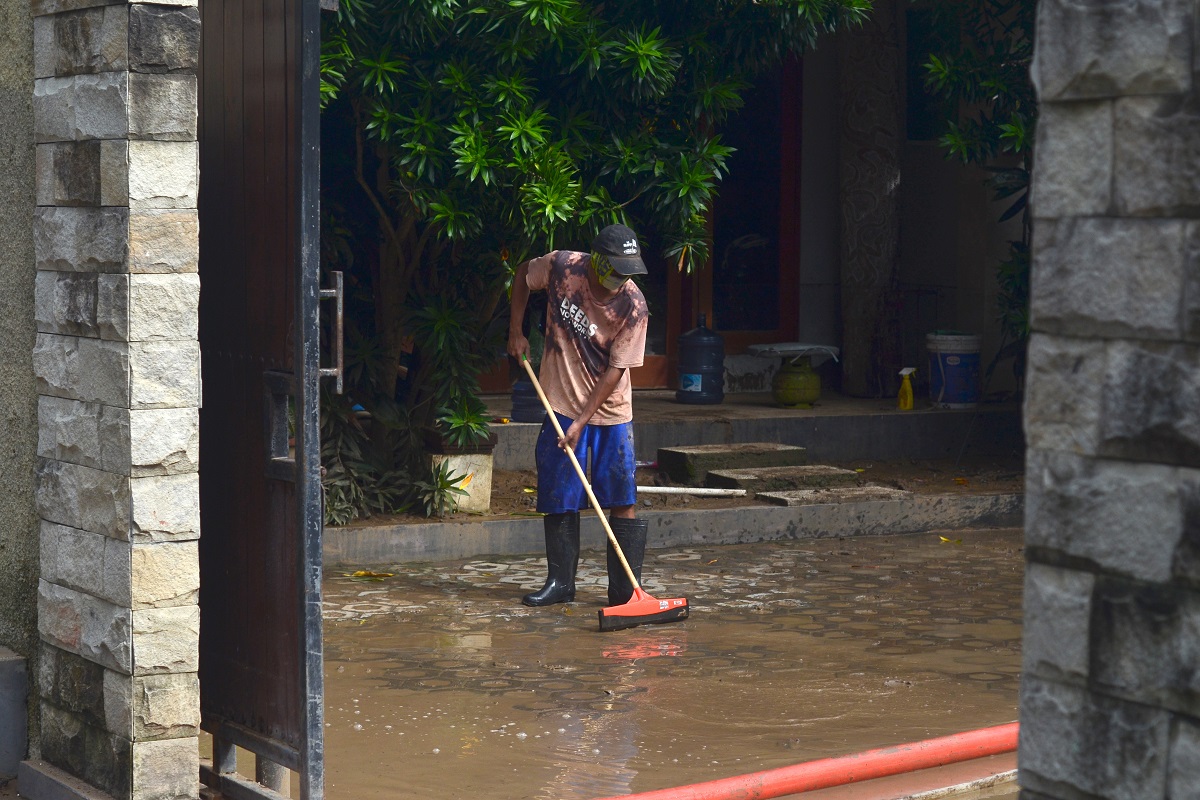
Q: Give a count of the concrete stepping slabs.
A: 3